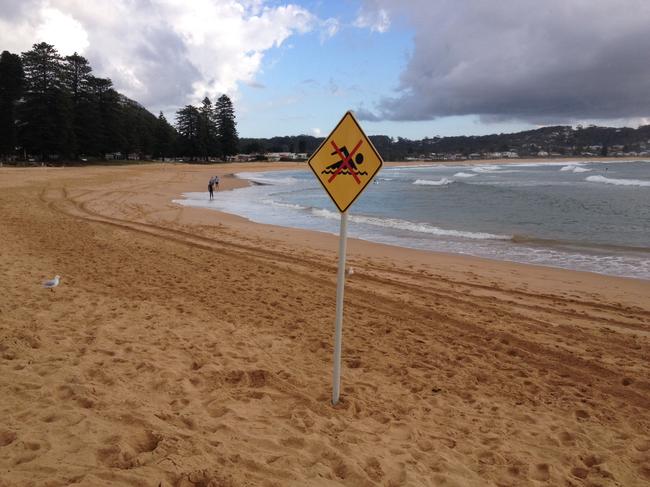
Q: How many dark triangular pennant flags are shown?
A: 0